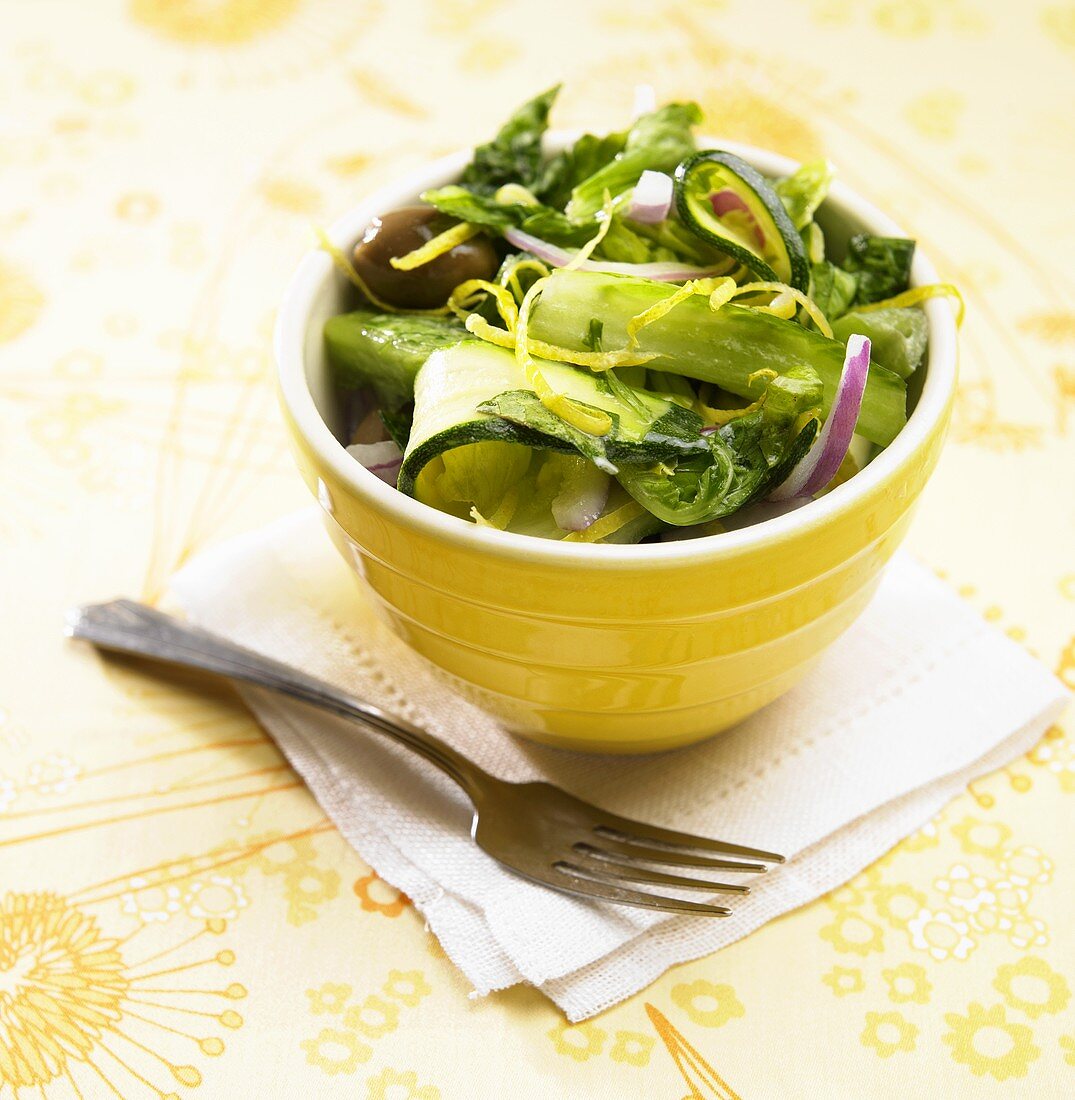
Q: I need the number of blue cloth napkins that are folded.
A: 0